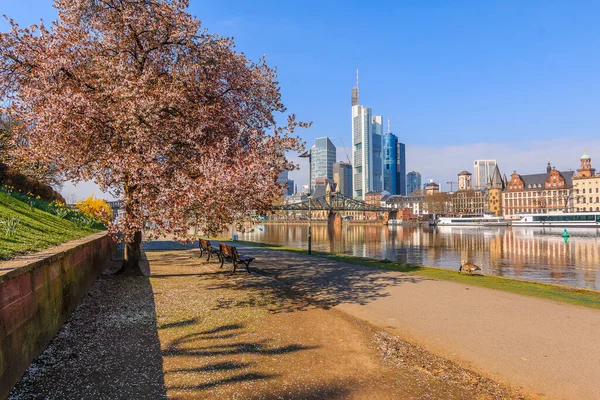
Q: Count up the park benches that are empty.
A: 2